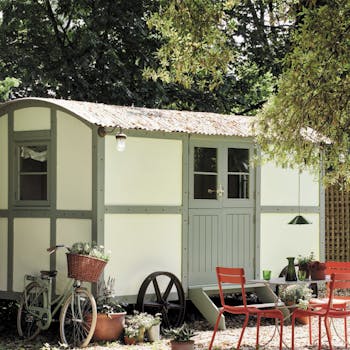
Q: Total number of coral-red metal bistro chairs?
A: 3